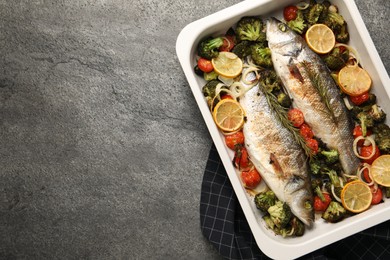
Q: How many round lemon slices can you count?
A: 6